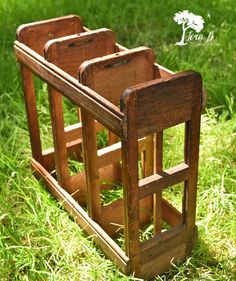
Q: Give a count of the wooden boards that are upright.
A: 4